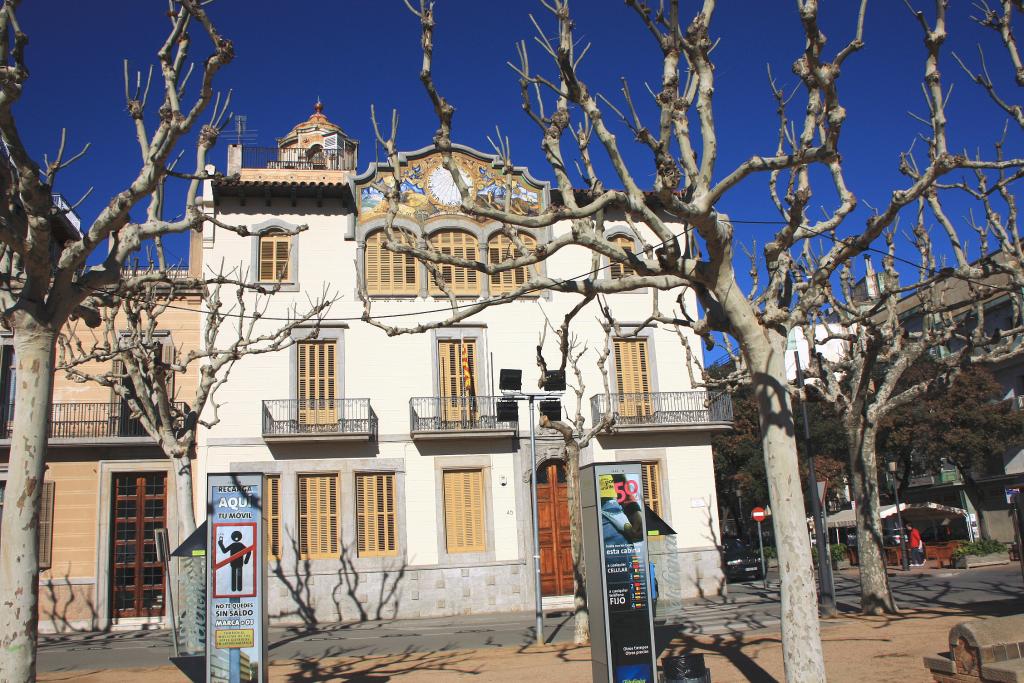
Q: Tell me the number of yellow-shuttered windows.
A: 13